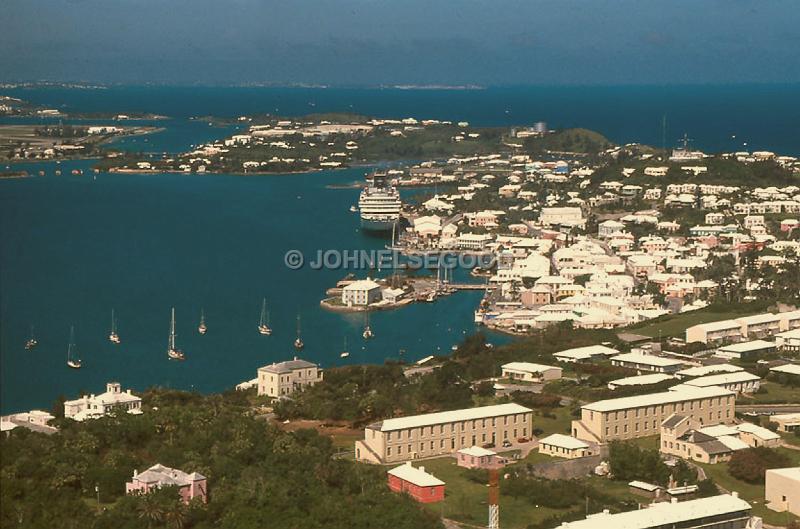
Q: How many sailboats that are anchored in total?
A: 9